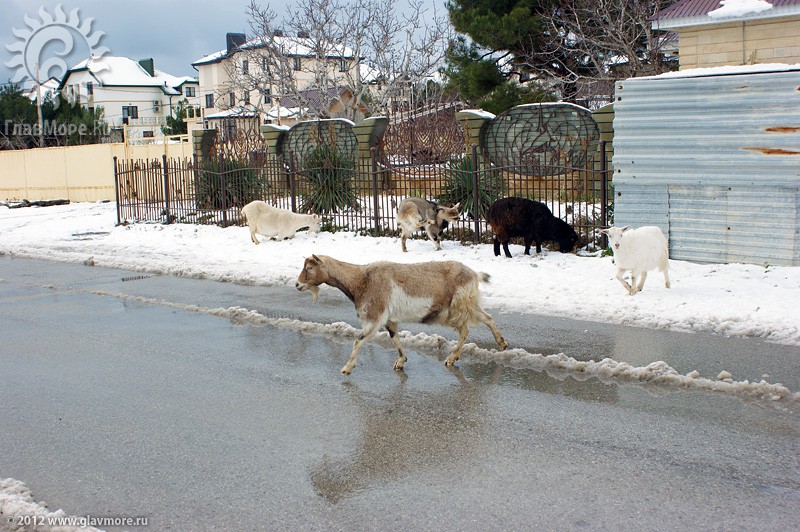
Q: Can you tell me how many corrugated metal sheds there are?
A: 1